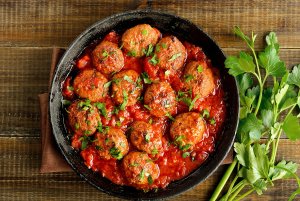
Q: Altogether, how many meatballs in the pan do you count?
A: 12